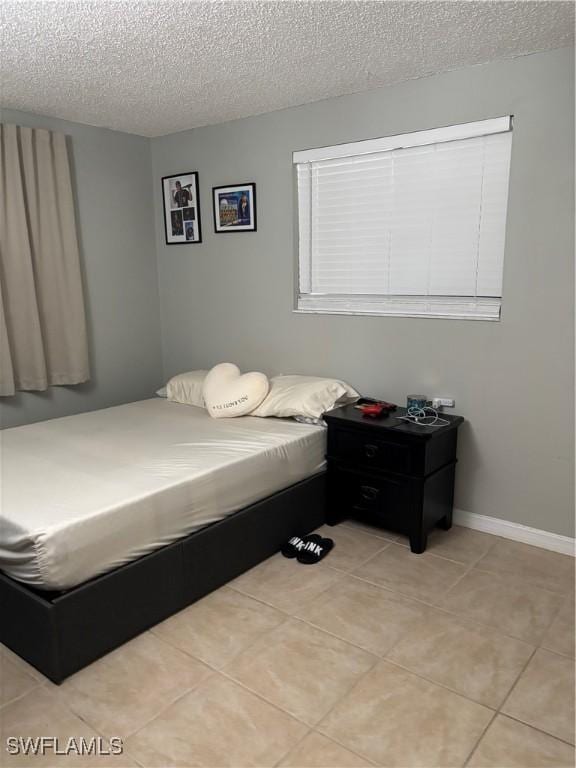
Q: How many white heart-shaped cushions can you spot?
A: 1